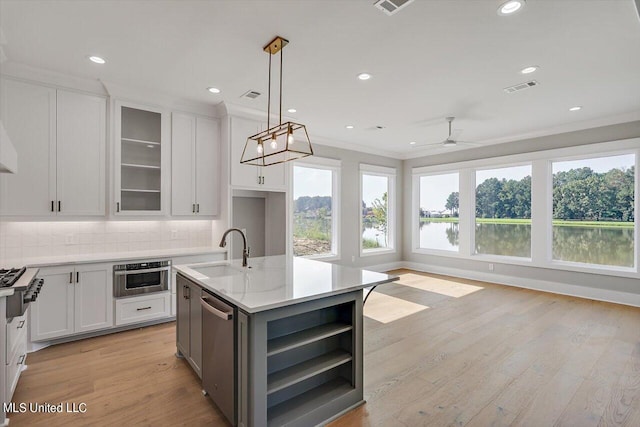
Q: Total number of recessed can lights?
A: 9